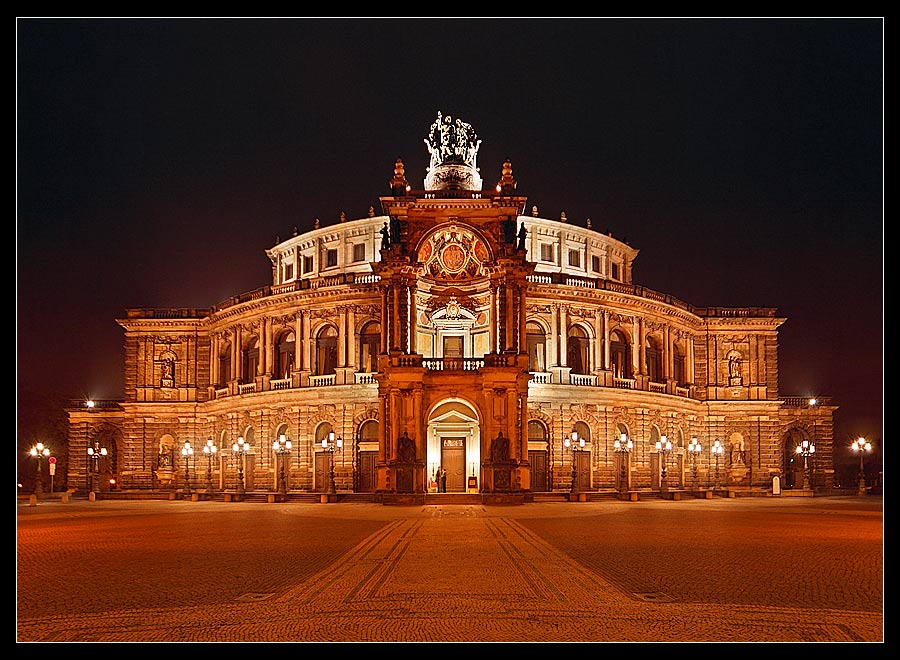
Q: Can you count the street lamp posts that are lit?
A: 14